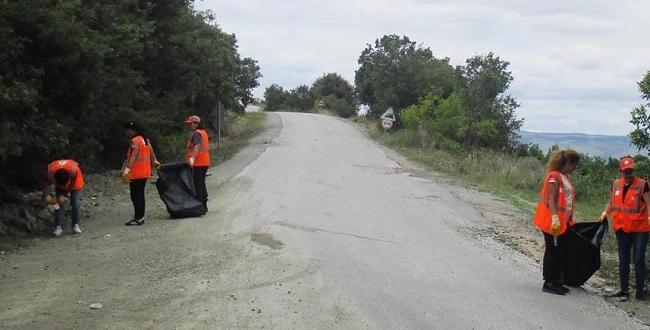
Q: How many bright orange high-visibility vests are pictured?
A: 5